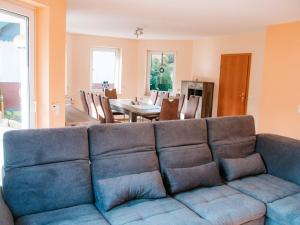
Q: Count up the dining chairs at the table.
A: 10